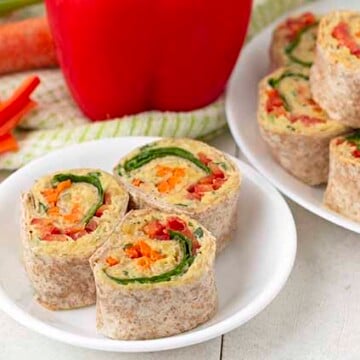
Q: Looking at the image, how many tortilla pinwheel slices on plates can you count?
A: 7